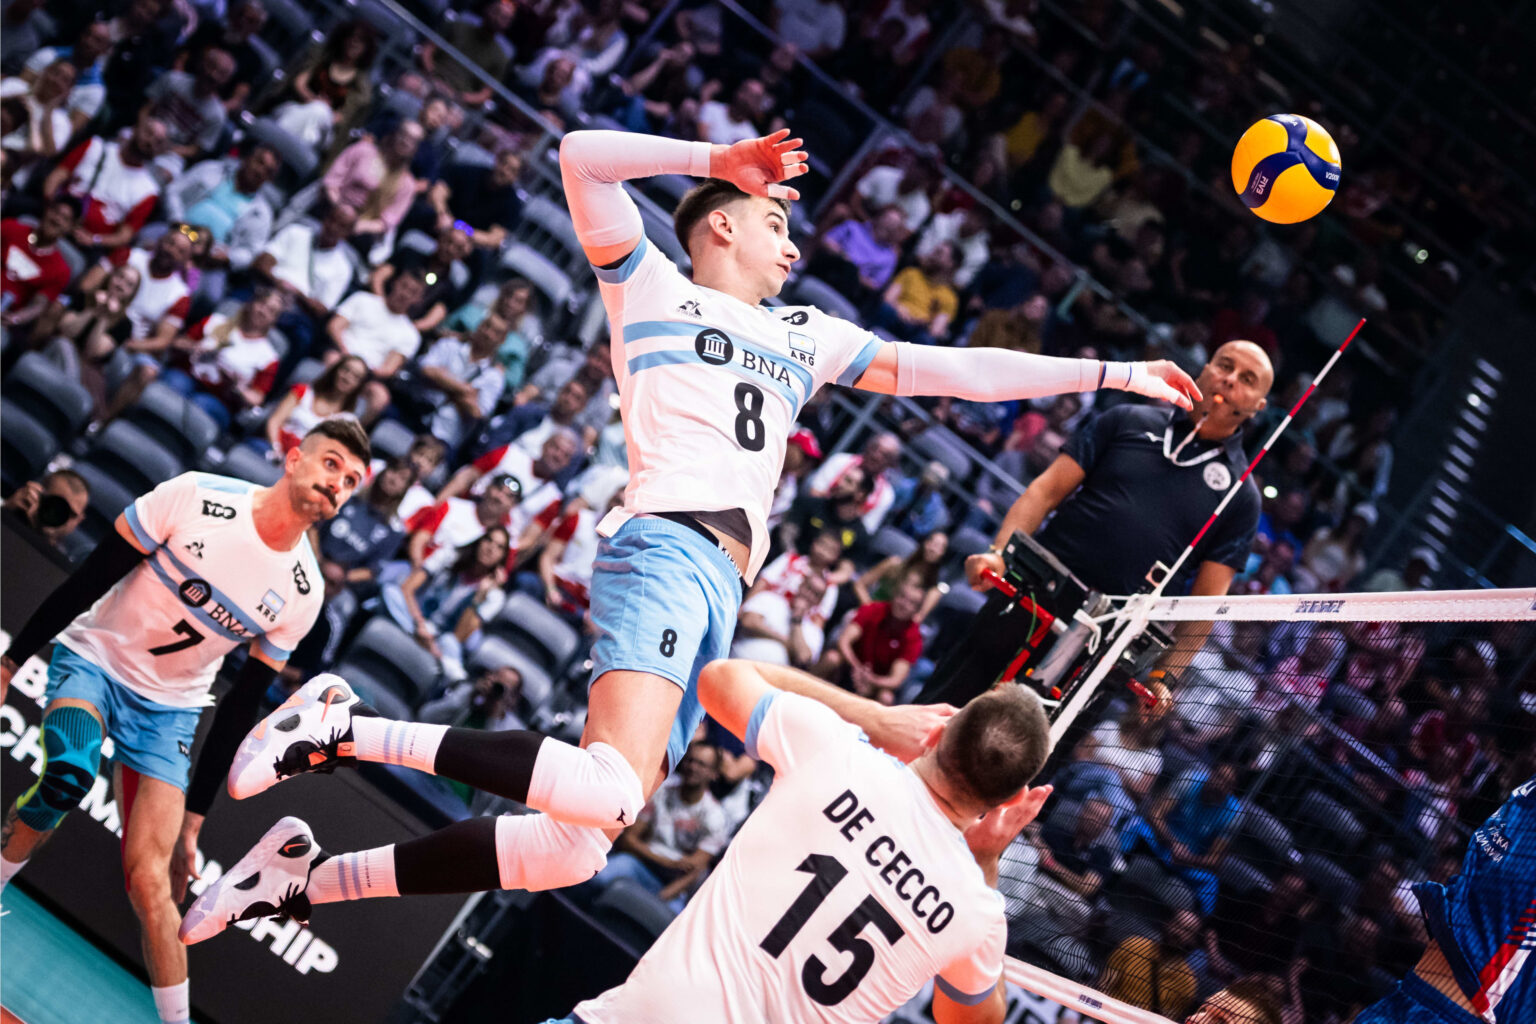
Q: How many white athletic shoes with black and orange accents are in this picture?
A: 2